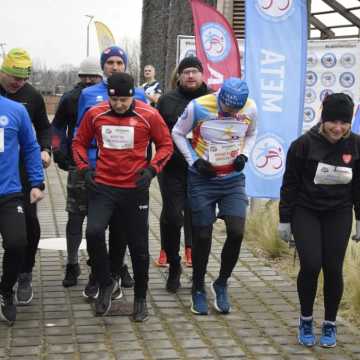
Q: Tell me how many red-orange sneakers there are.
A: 2